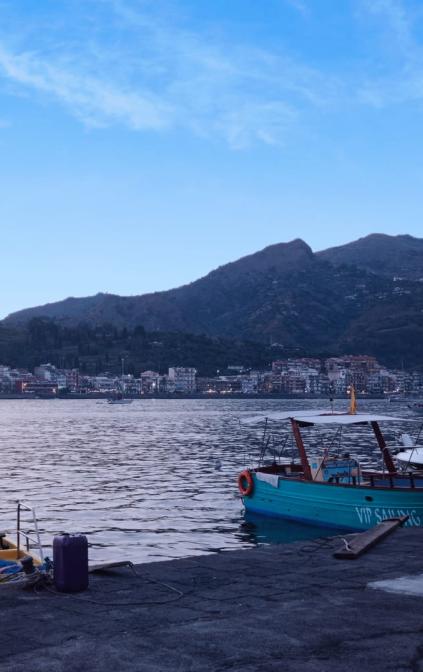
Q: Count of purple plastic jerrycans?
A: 1